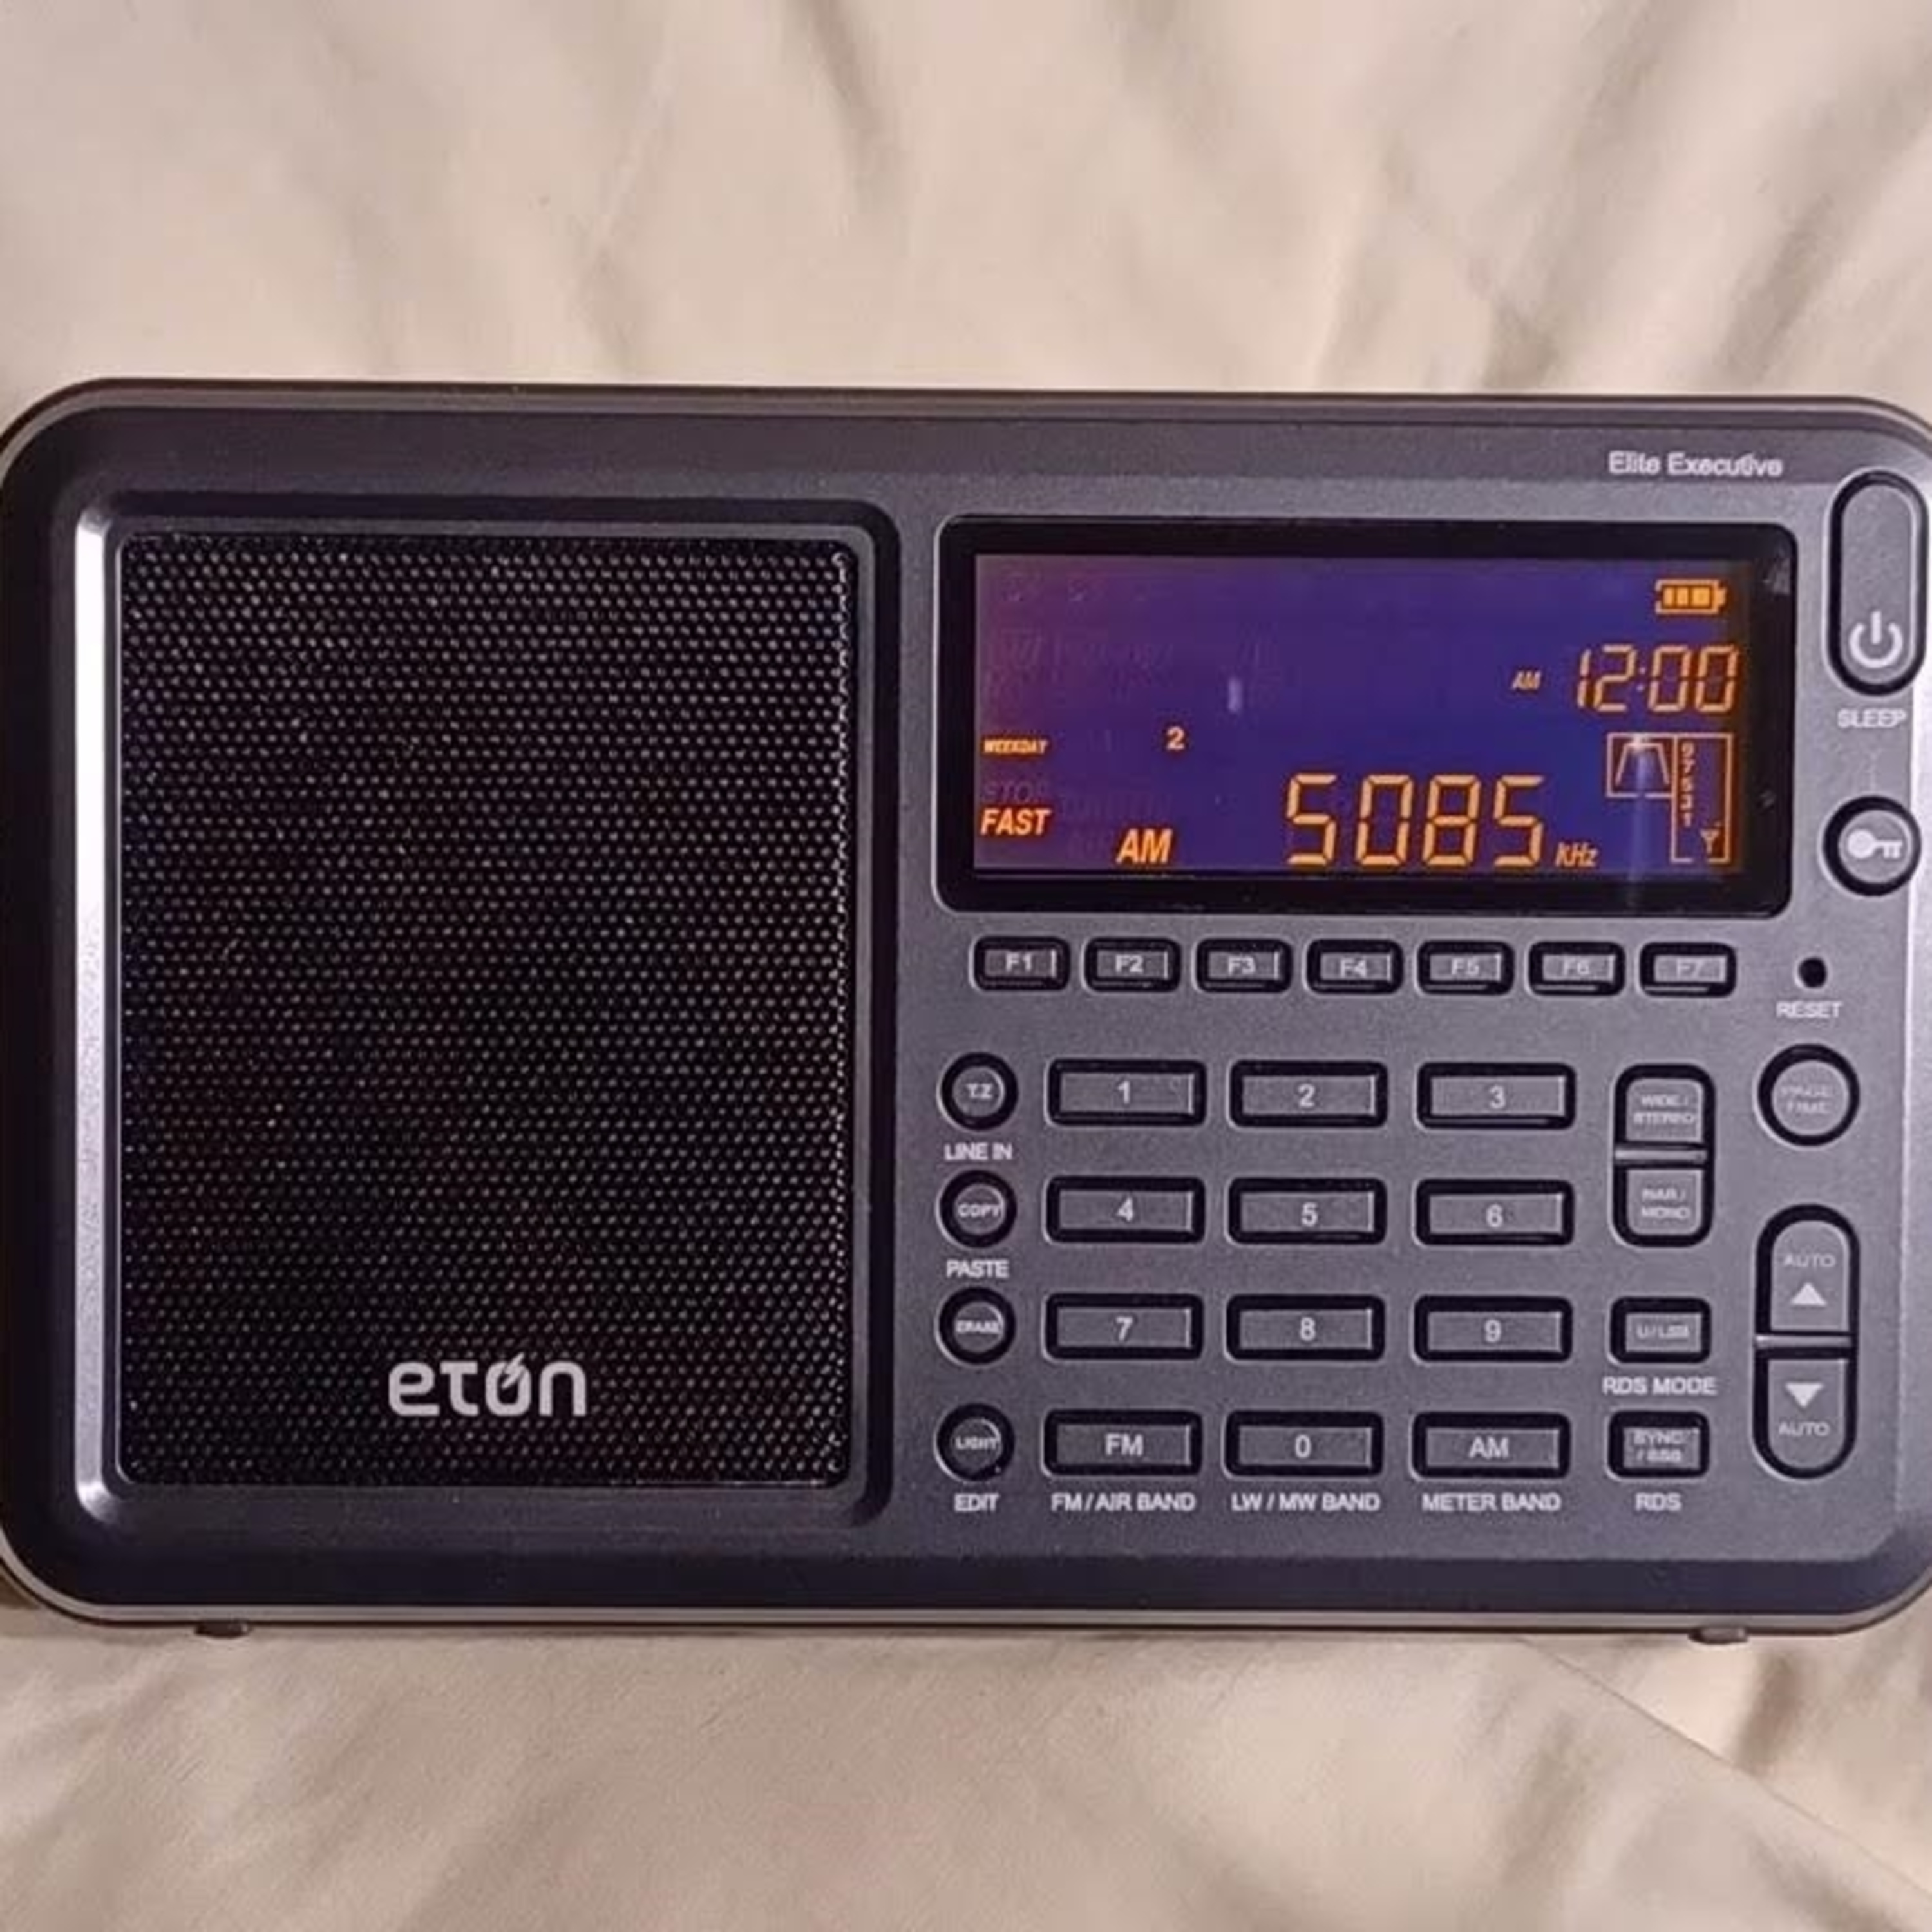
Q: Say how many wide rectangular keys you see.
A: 12